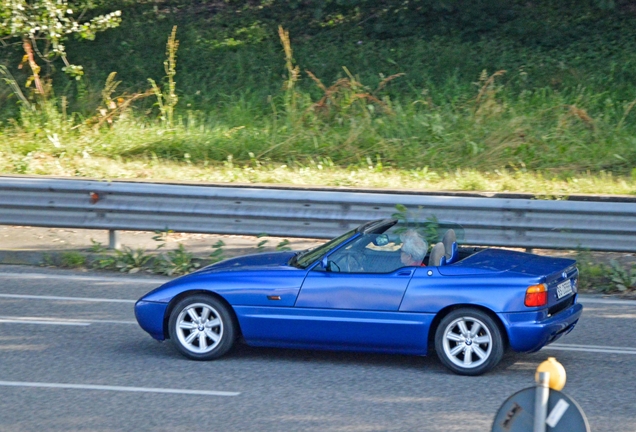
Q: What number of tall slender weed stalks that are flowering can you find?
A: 2